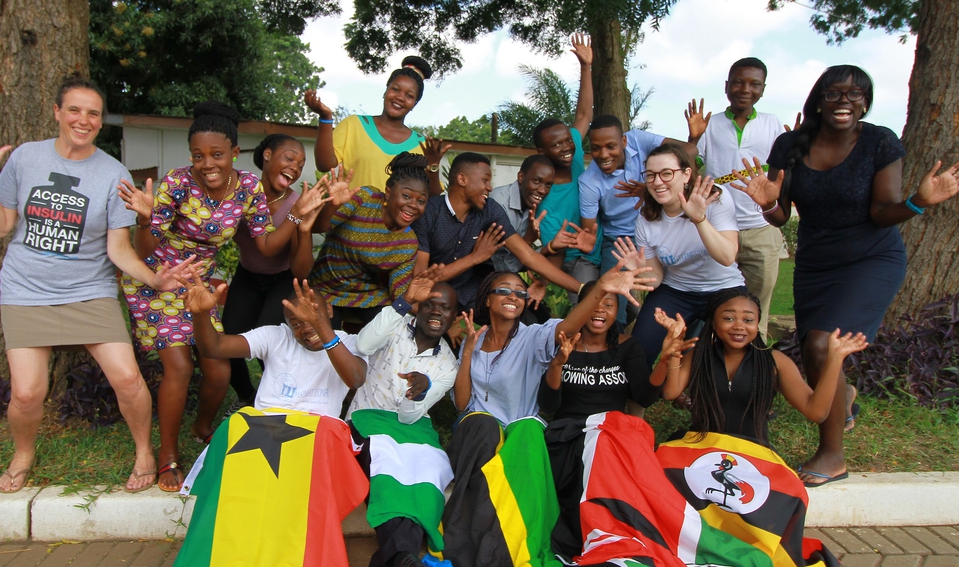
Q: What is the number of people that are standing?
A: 12